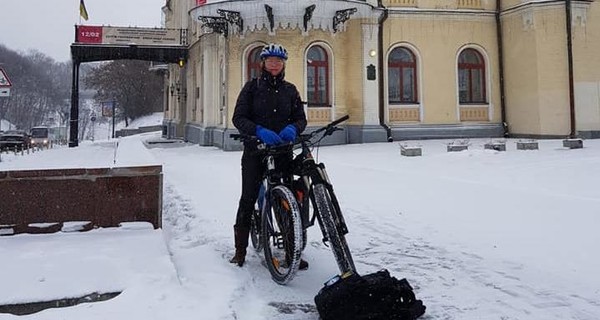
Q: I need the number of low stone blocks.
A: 5